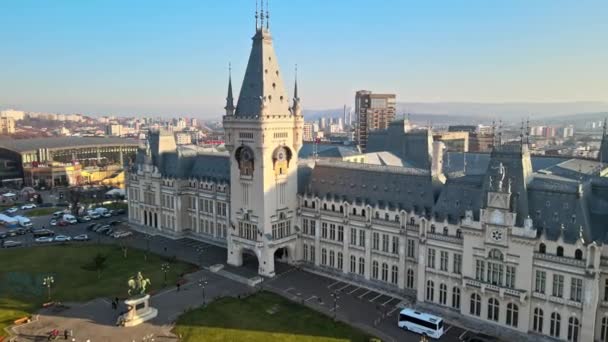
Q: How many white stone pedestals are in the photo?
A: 1